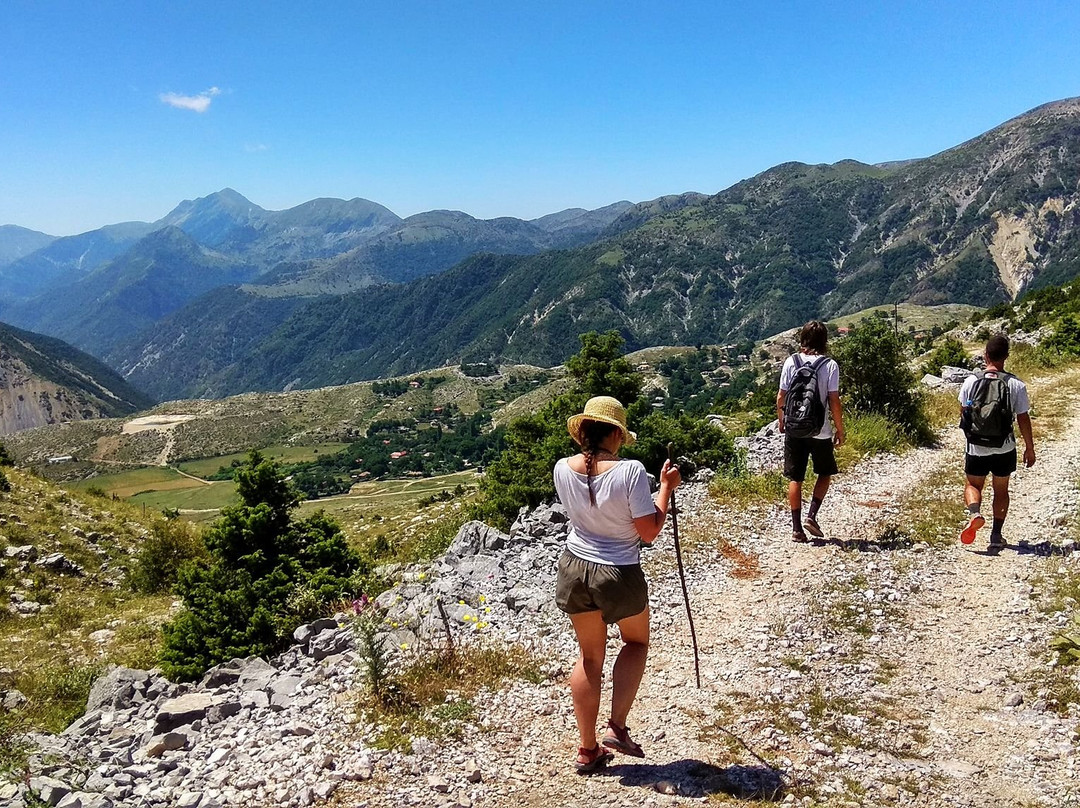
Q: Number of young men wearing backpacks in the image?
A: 2